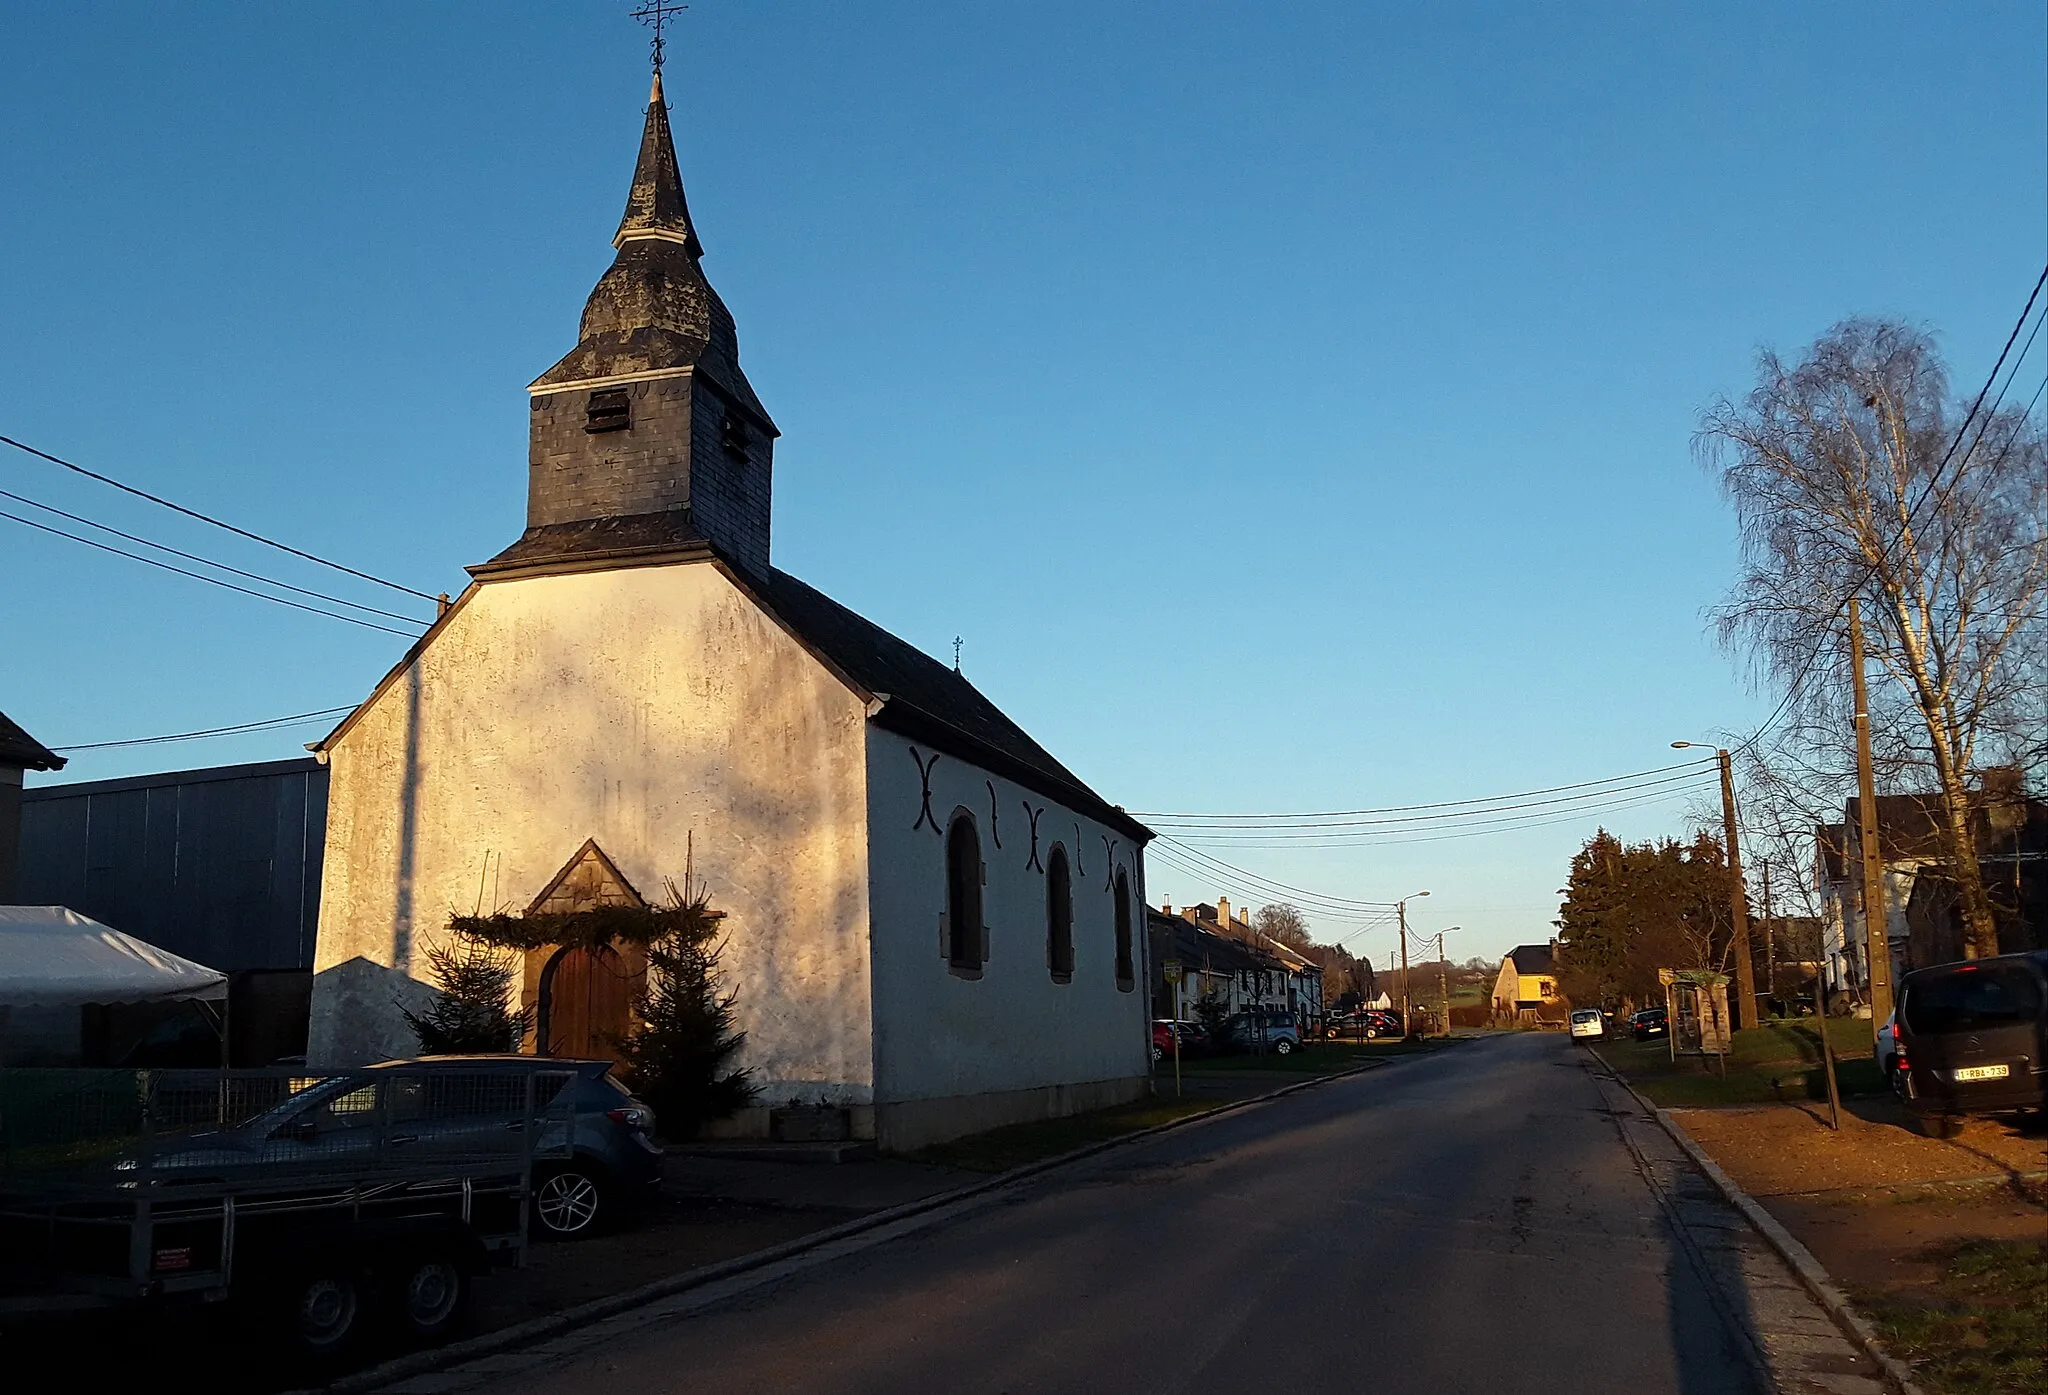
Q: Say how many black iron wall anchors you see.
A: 6